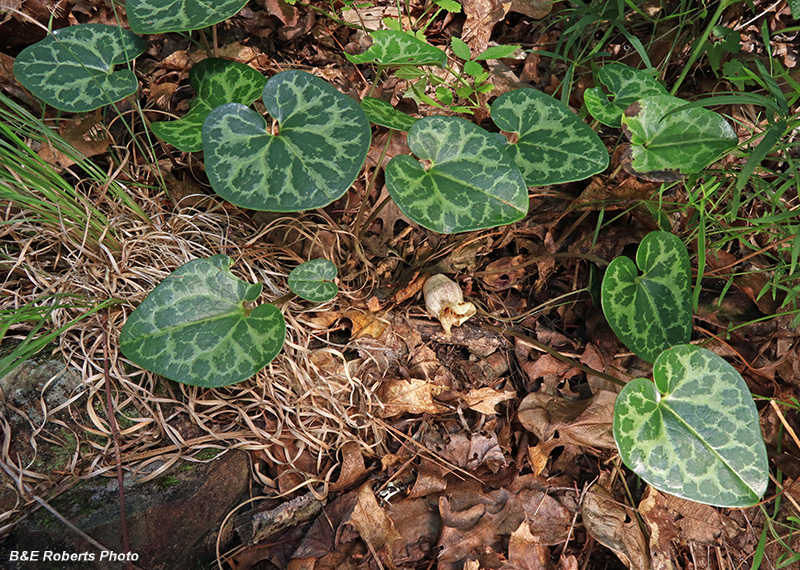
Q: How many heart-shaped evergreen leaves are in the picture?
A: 14